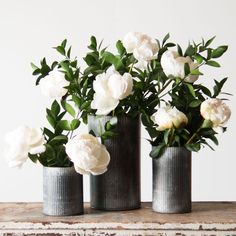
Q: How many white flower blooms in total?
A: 8